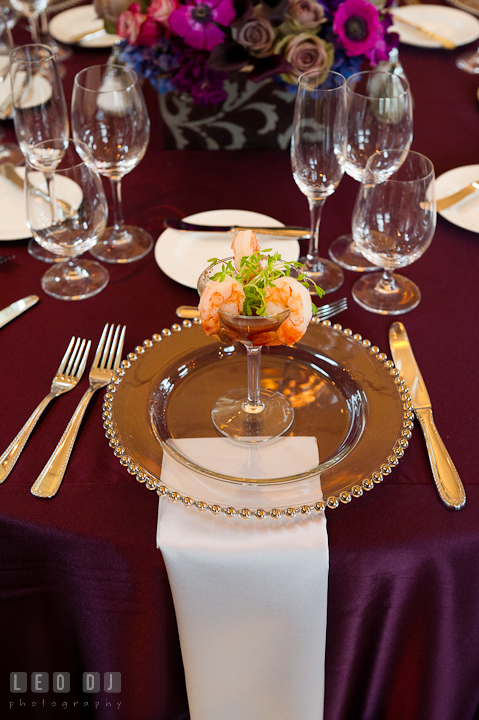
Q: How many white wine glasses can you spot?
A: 2